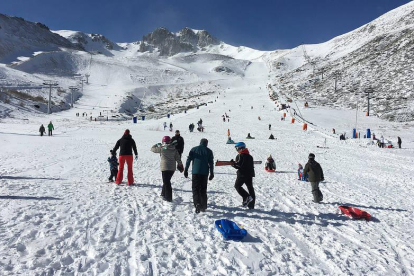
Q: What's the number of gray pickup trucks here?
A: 0